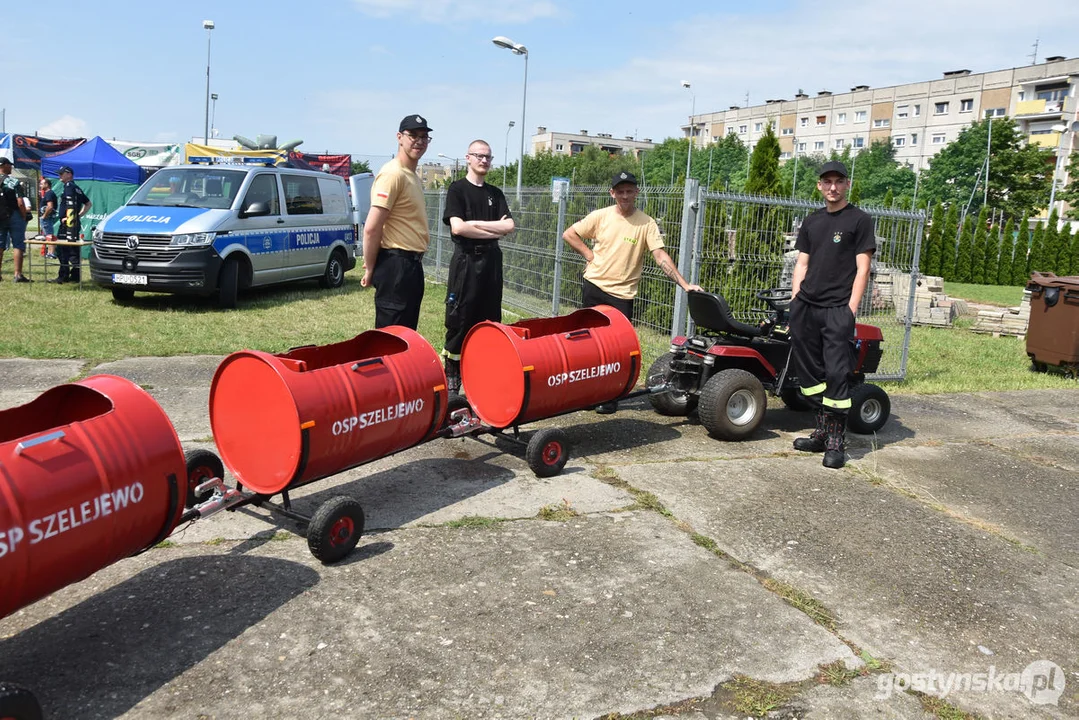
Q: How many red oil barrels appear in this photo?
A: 3